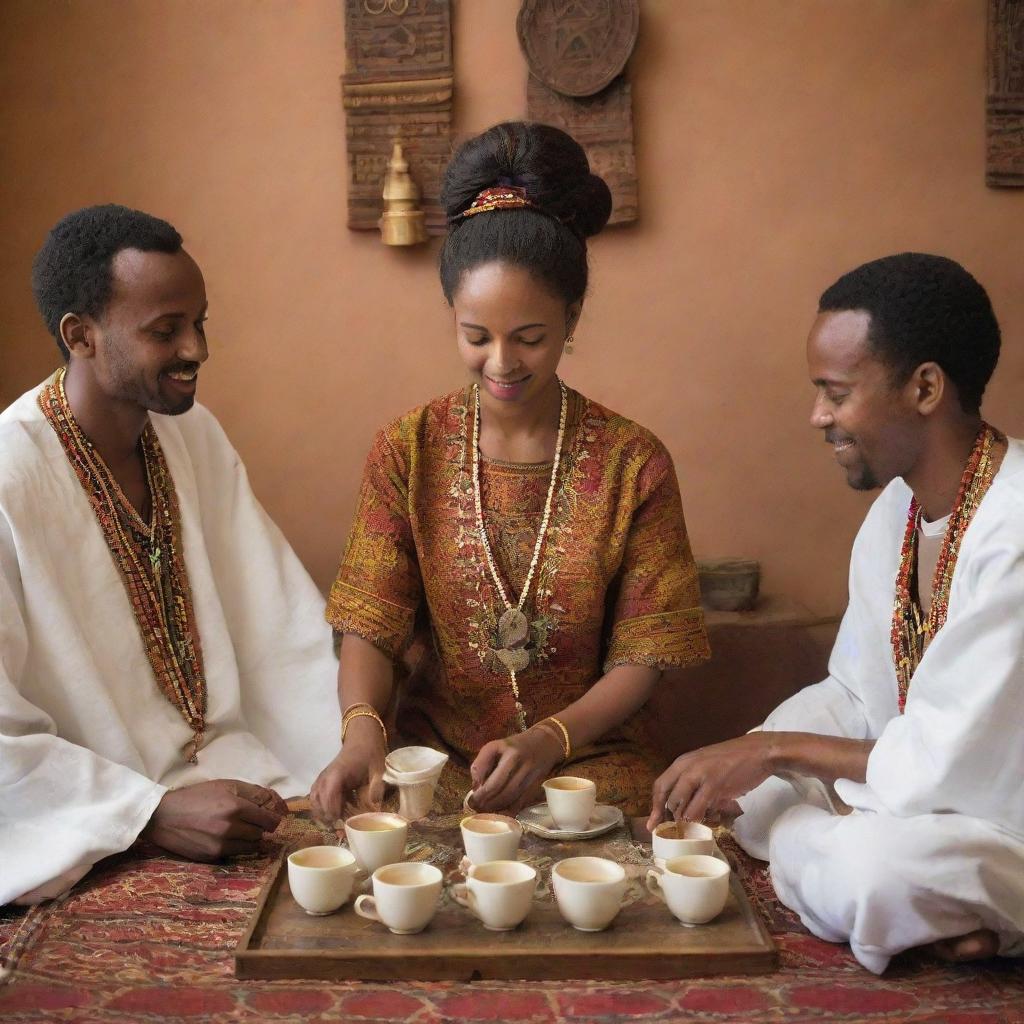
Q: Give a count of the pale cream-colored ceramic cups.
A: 9